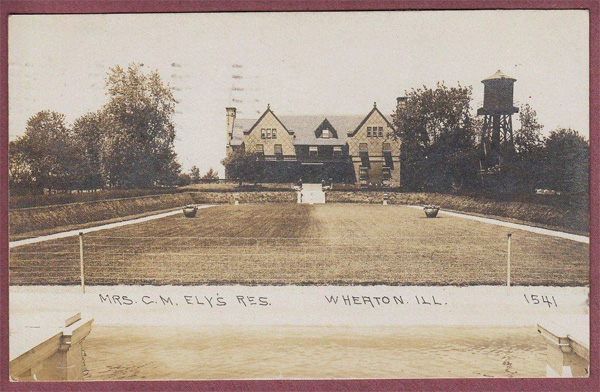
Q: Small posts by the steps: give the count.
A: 2